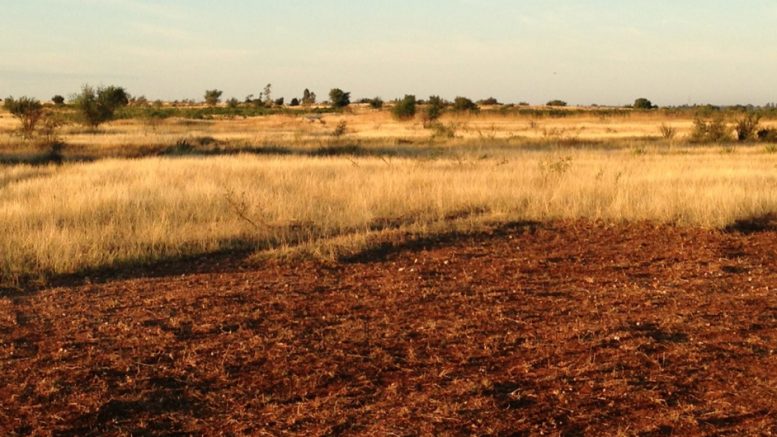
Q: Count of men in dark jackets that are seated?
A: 0